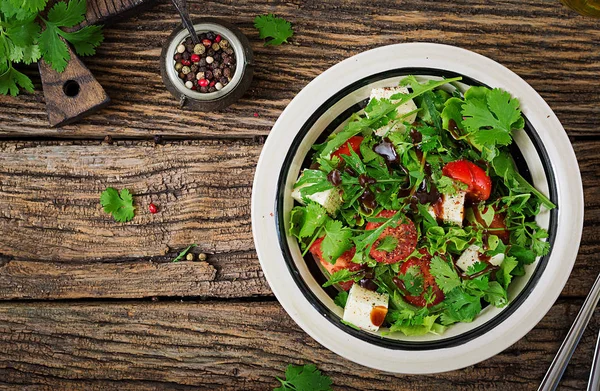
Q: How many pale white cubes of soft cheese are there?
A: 5